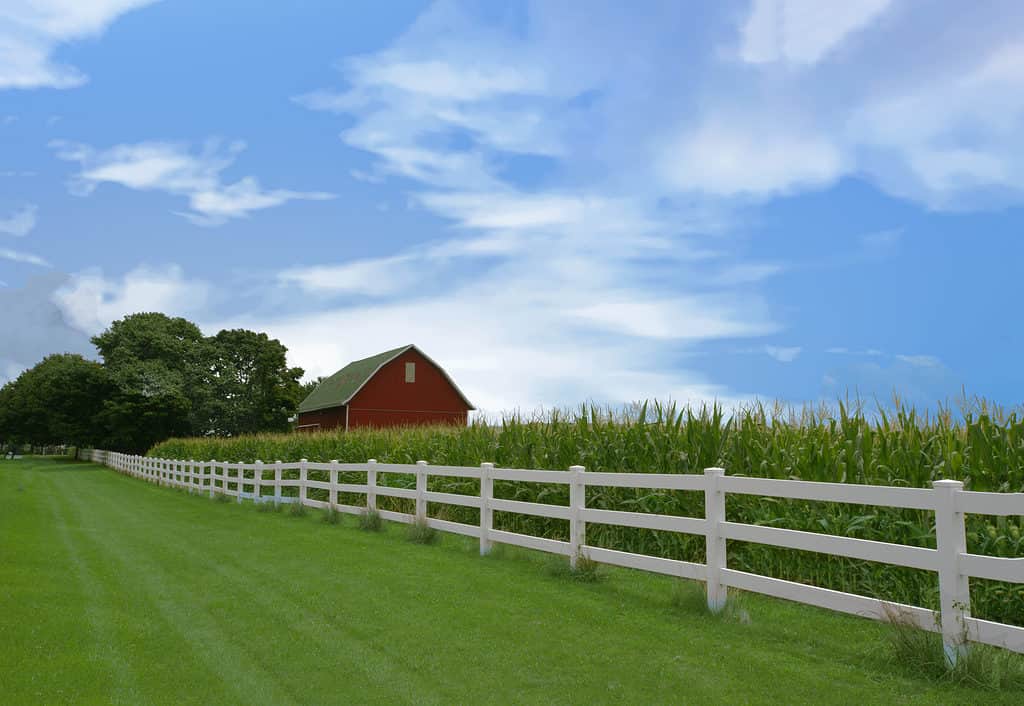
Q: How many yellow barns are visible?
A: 0